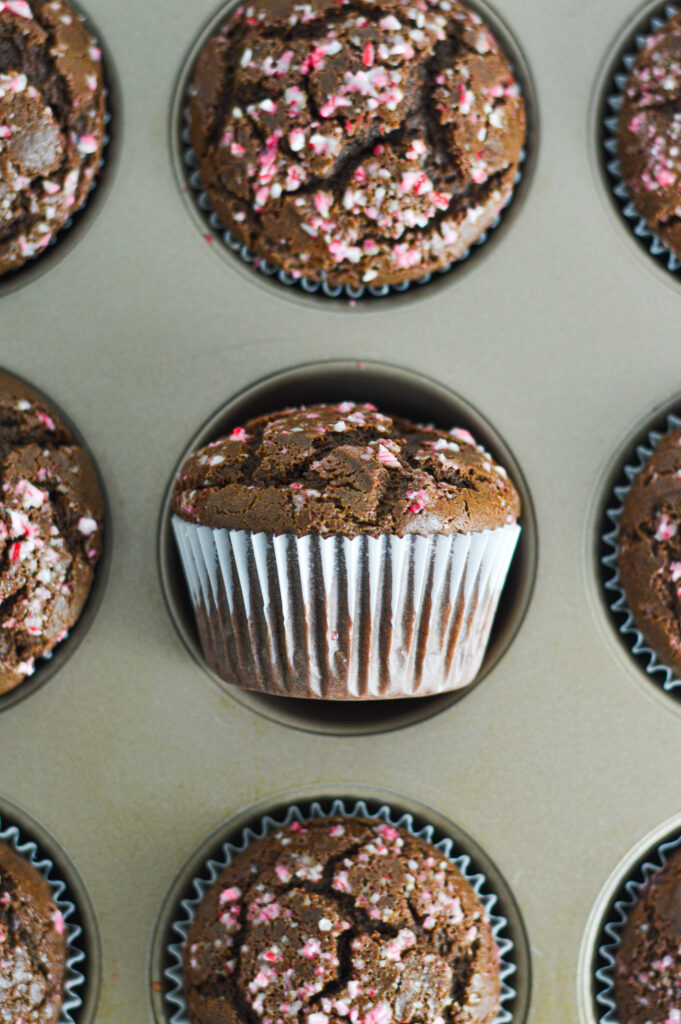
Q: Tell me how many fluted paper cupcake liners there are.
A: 9